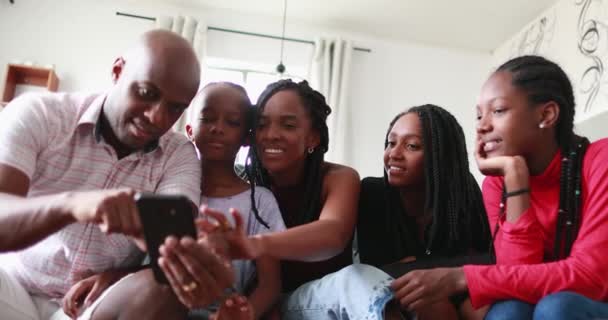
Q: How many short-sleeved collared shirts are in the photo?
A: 1